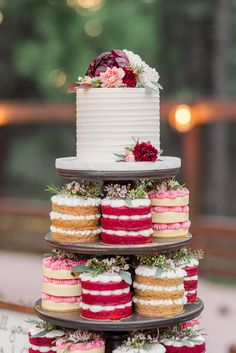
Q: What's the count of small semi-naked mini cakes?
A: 11